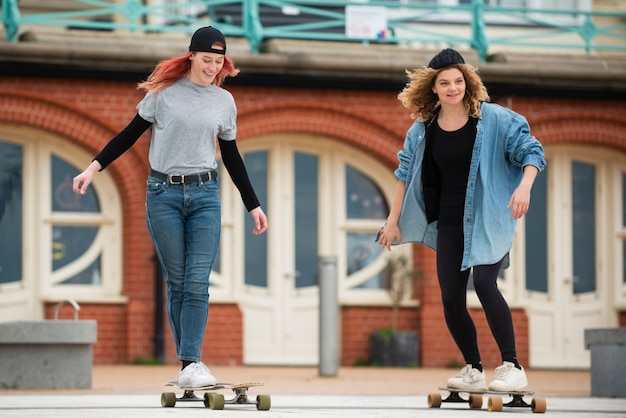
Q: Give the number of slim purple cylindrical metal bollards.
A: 0